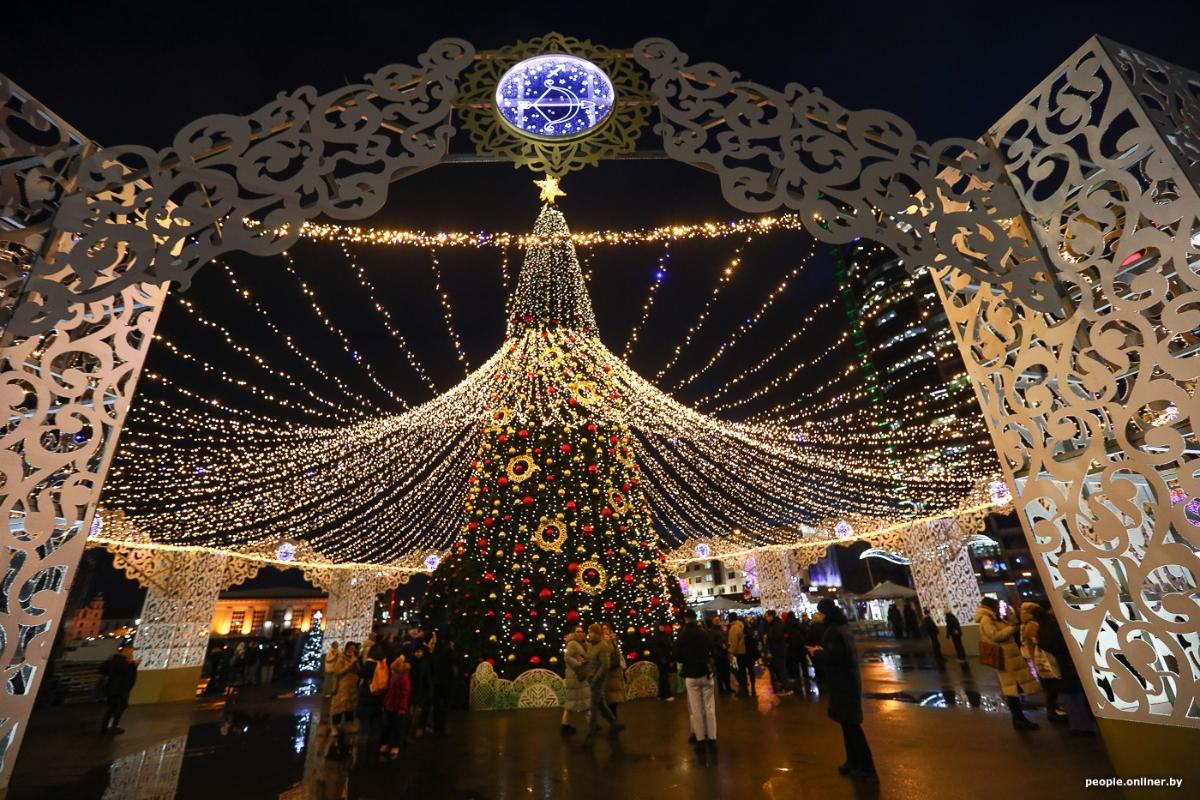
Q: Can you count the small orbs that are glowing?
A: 6